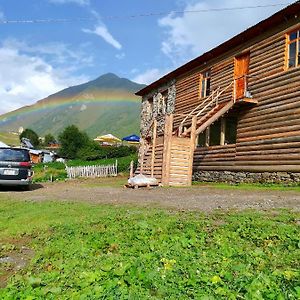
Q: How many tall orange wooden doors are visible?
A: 1